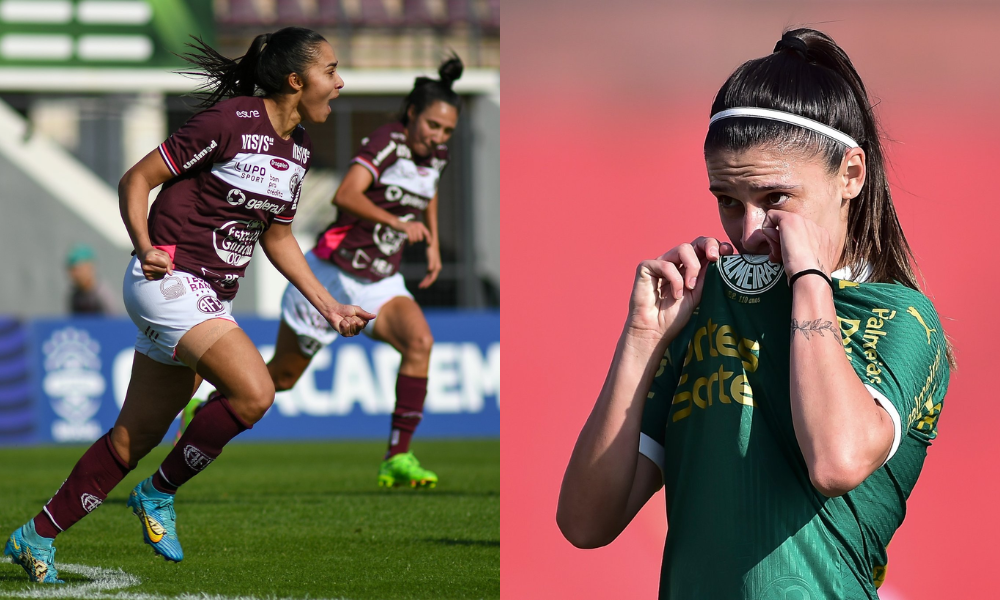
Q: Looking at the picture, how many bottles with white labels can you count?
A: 0